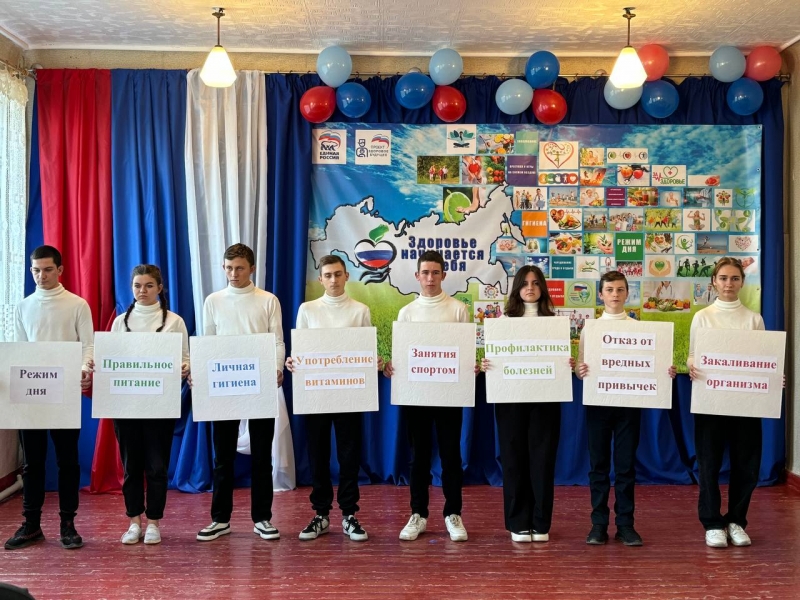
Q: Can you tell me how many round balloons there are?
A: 15